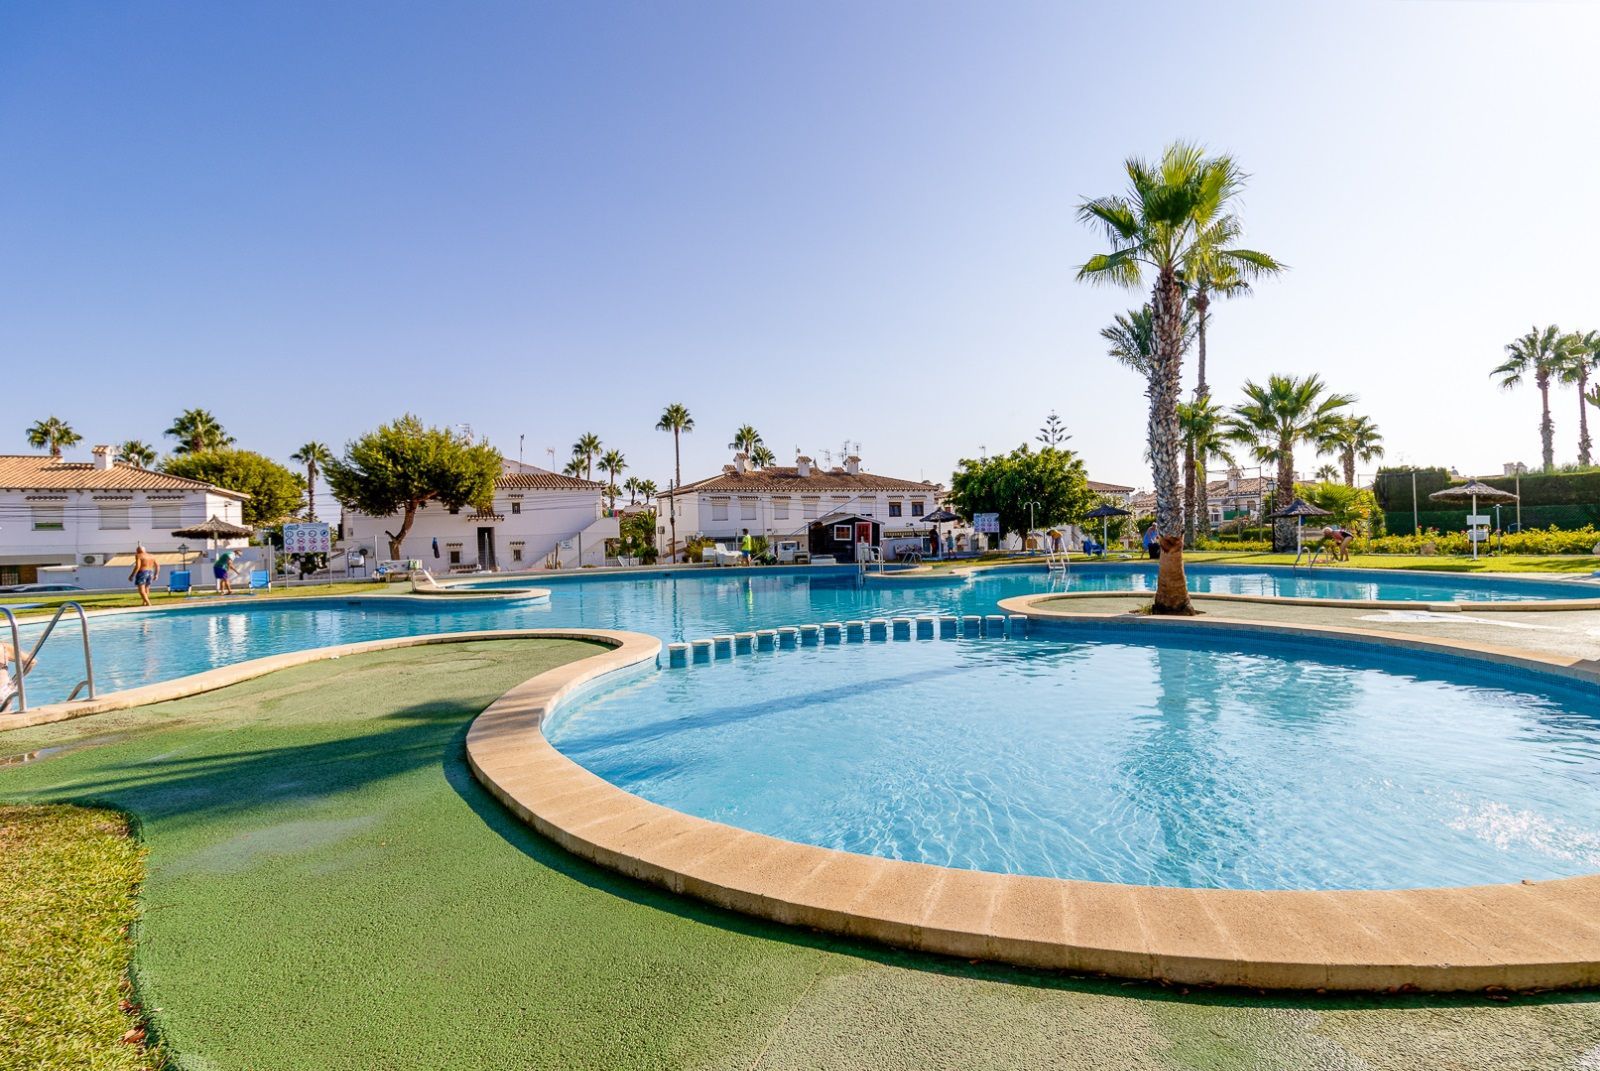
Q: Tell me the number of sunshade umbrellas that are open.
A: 5